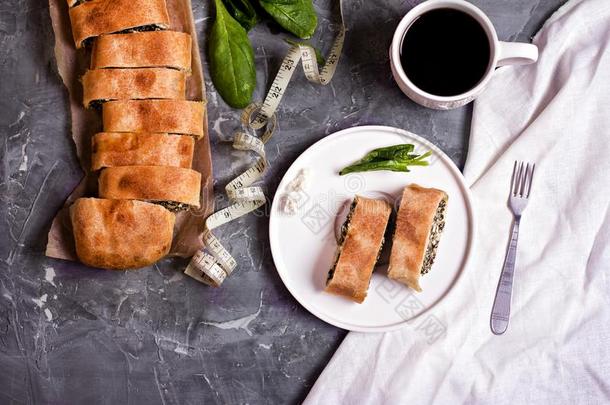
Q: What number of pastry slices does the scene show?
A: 9